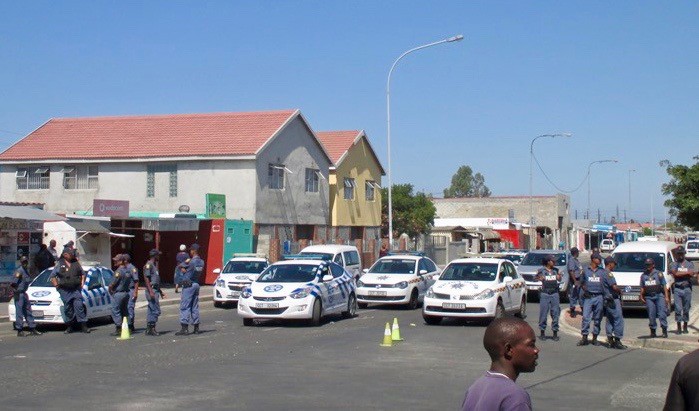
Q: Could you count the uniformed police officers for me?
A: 13